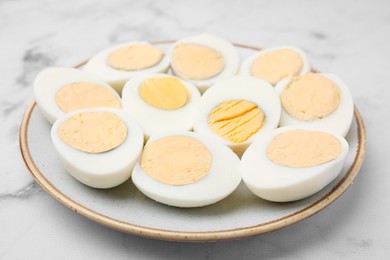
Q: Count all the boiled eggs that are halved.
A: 10